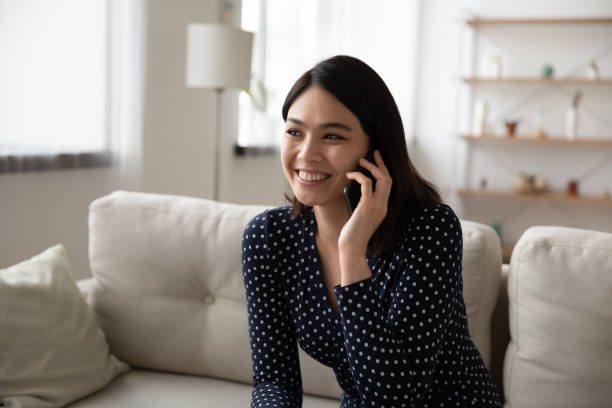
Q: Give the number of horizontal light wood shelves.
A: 4